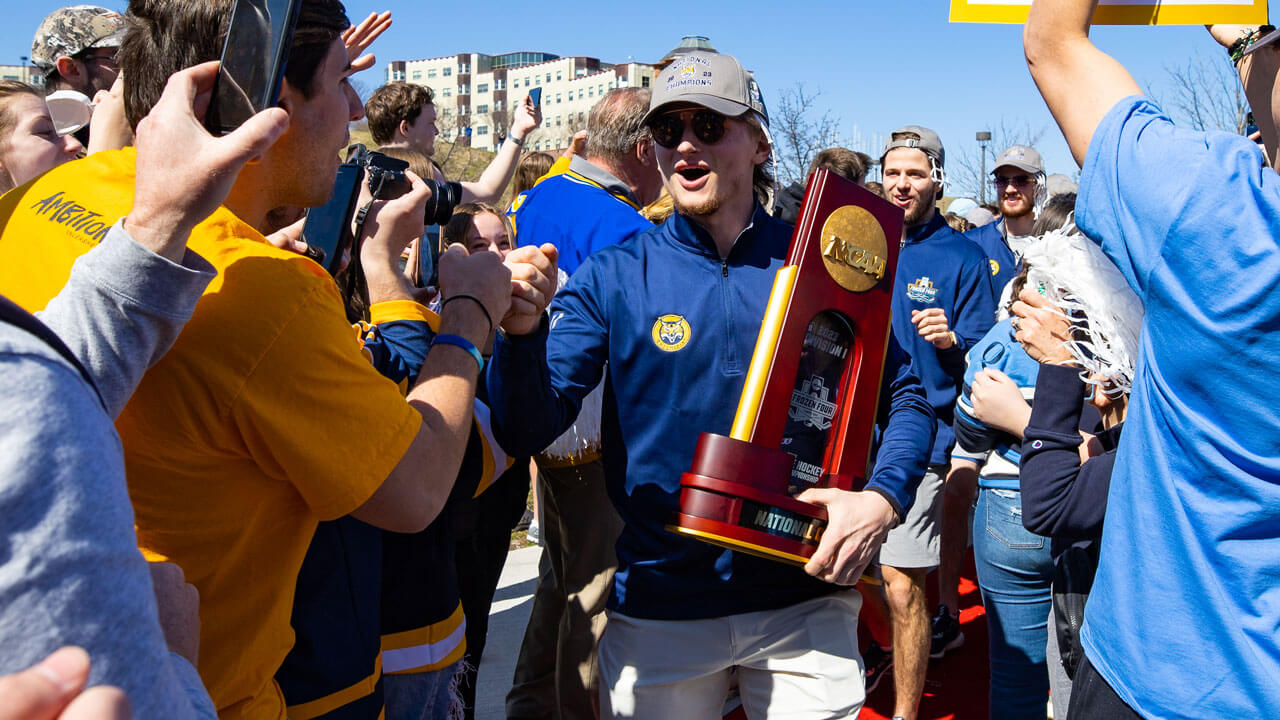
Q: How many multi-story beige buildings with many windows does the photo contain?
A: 1